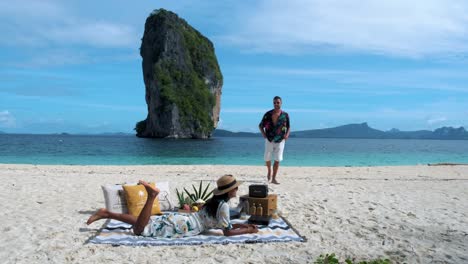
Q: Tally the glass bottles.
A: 2